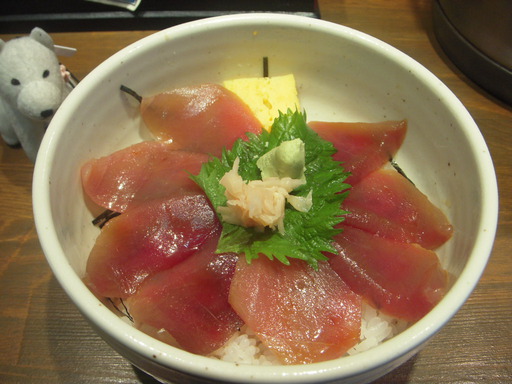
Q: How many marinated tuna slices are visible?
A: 8